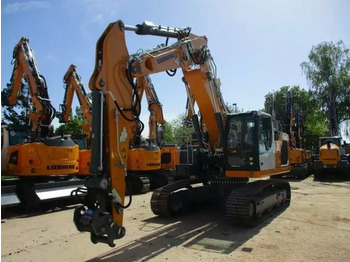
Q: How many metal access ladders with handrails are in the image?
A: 1